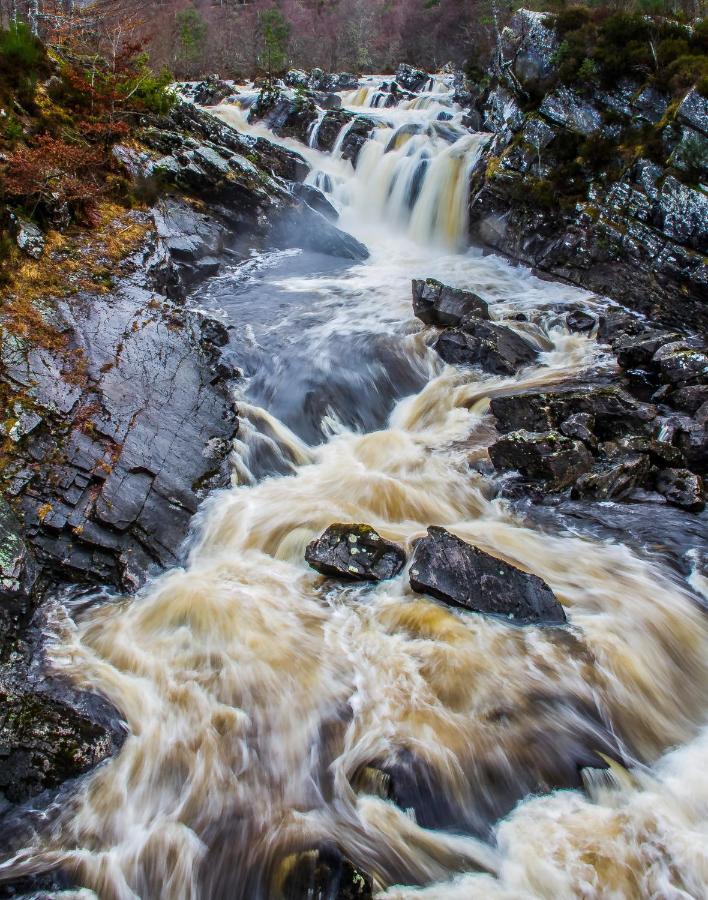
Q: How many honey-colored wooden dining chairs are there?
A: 0